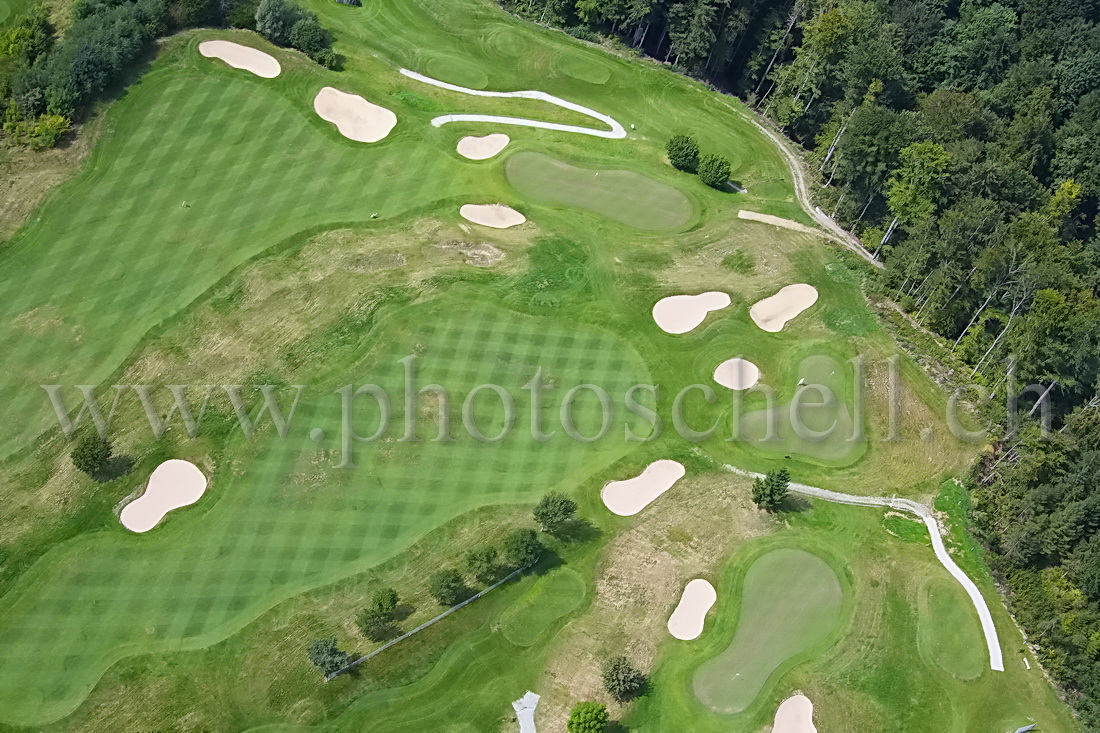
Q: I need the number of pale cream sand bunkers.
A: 11